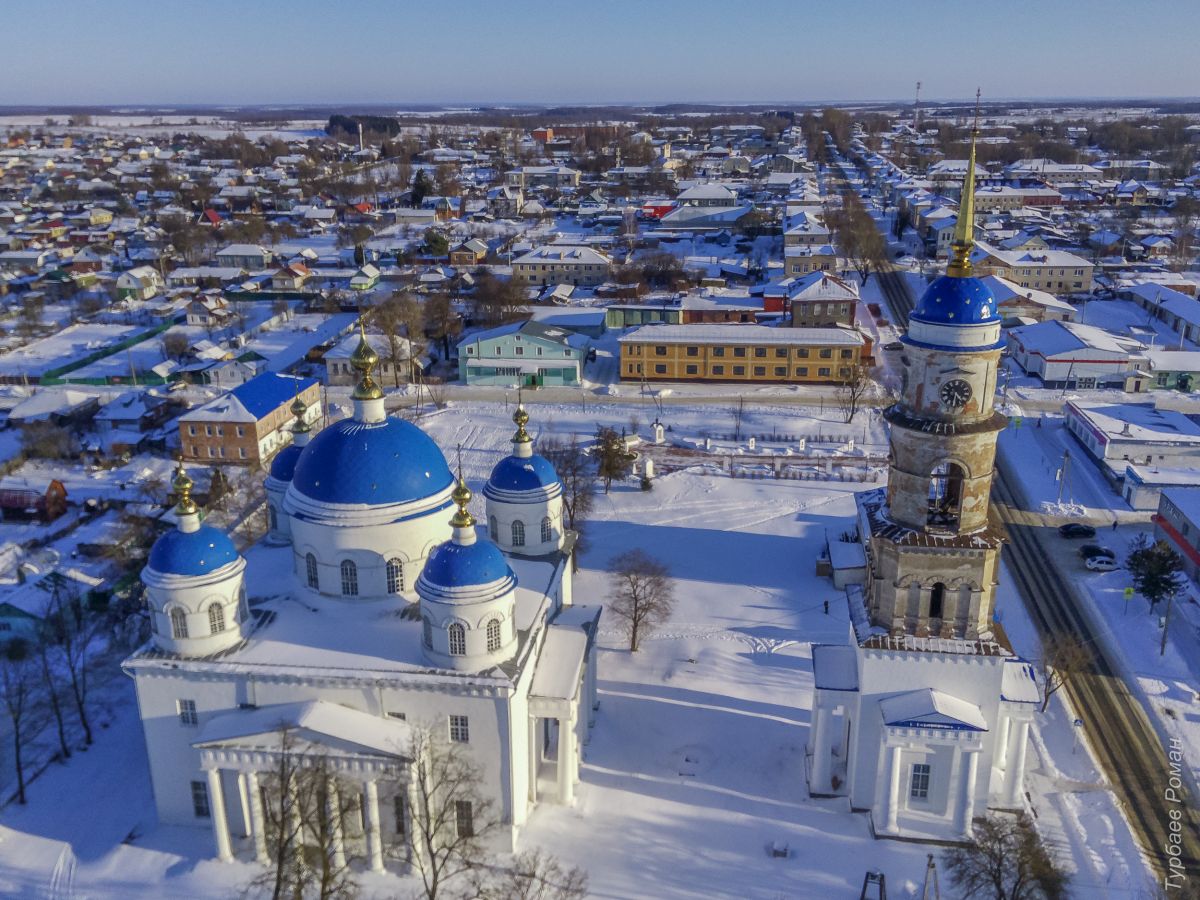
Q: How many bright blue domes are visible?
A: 6